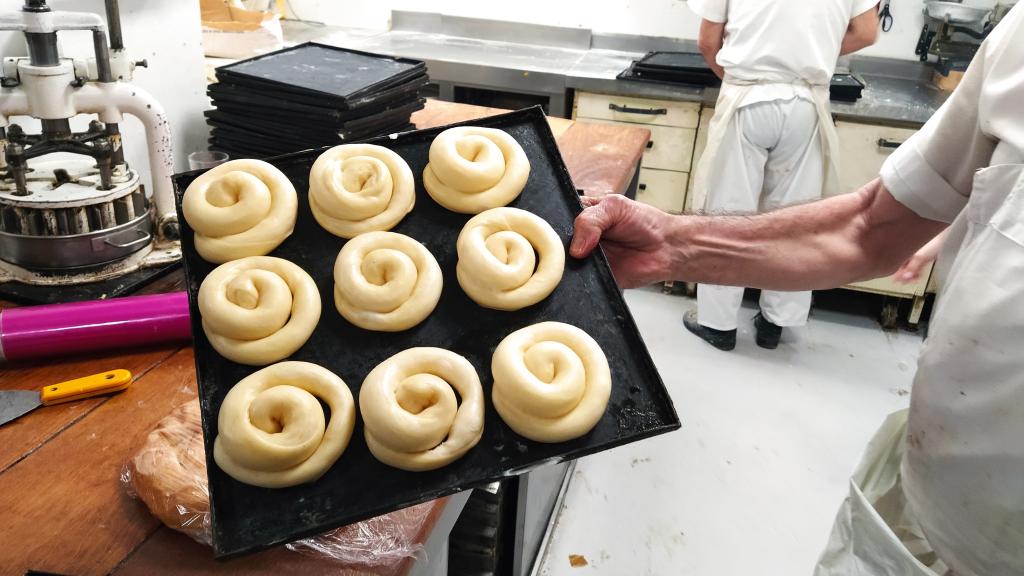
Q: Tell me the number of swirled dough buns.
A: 9